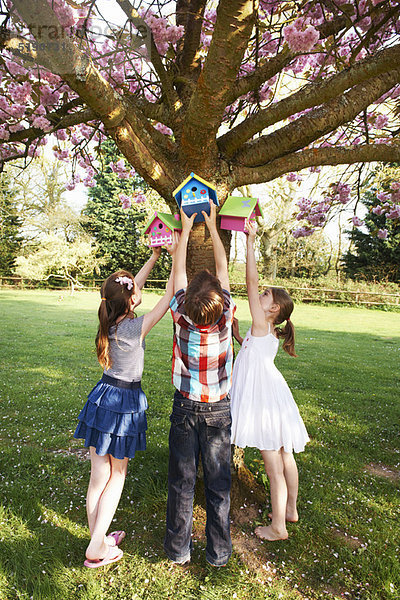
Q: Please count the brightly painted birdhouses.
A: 3